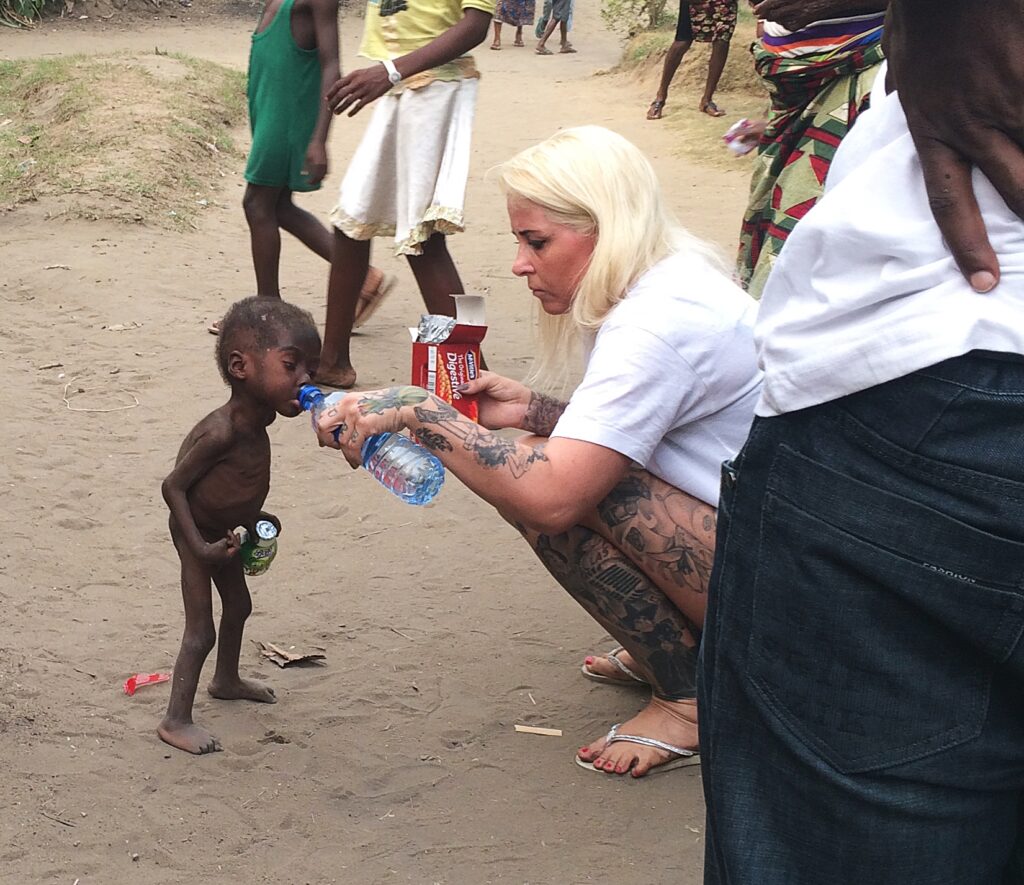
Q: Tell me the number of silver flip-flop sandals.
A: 2